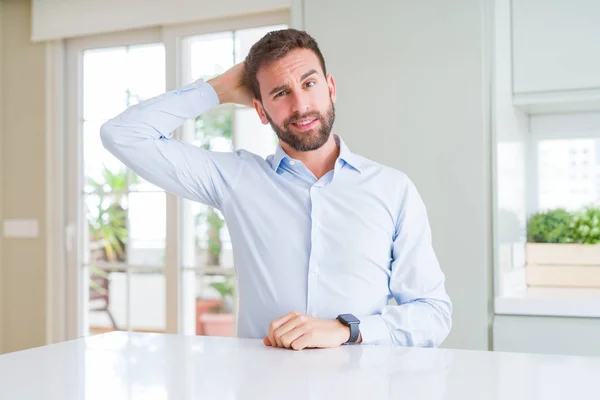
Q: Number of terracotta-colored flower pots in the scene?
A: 2